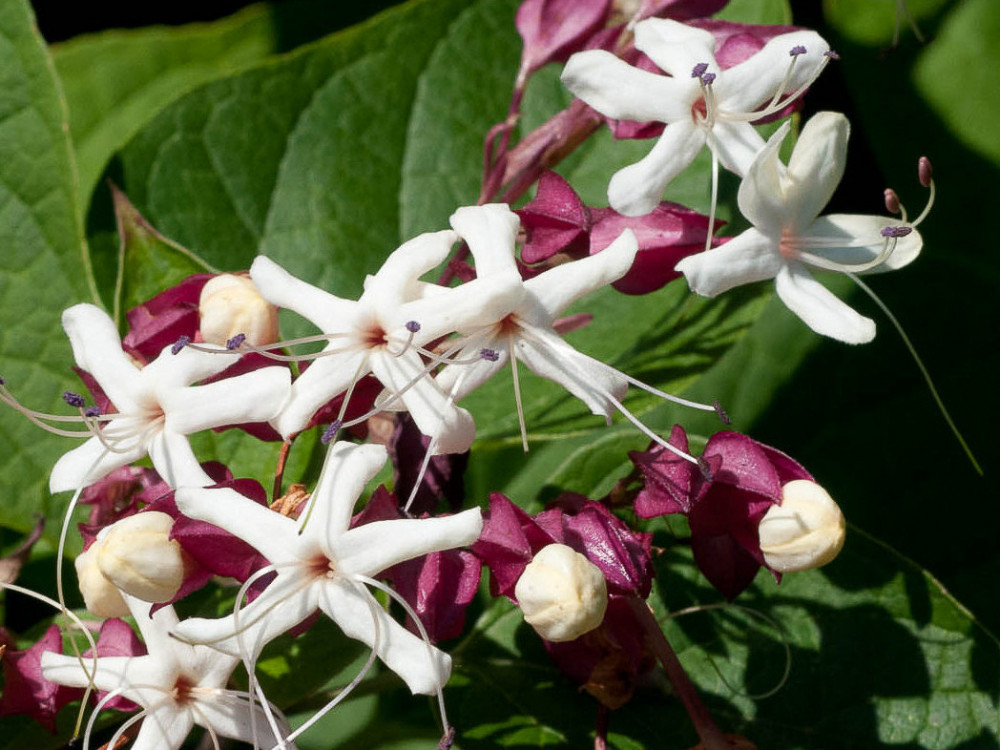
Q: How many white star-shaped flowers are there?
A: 7